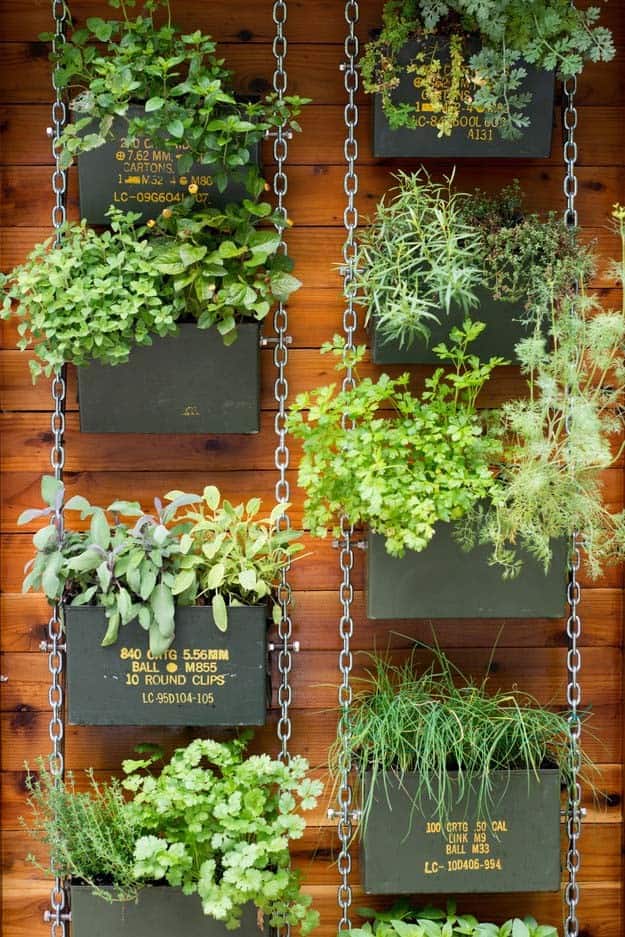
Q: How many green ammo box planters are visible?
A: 8